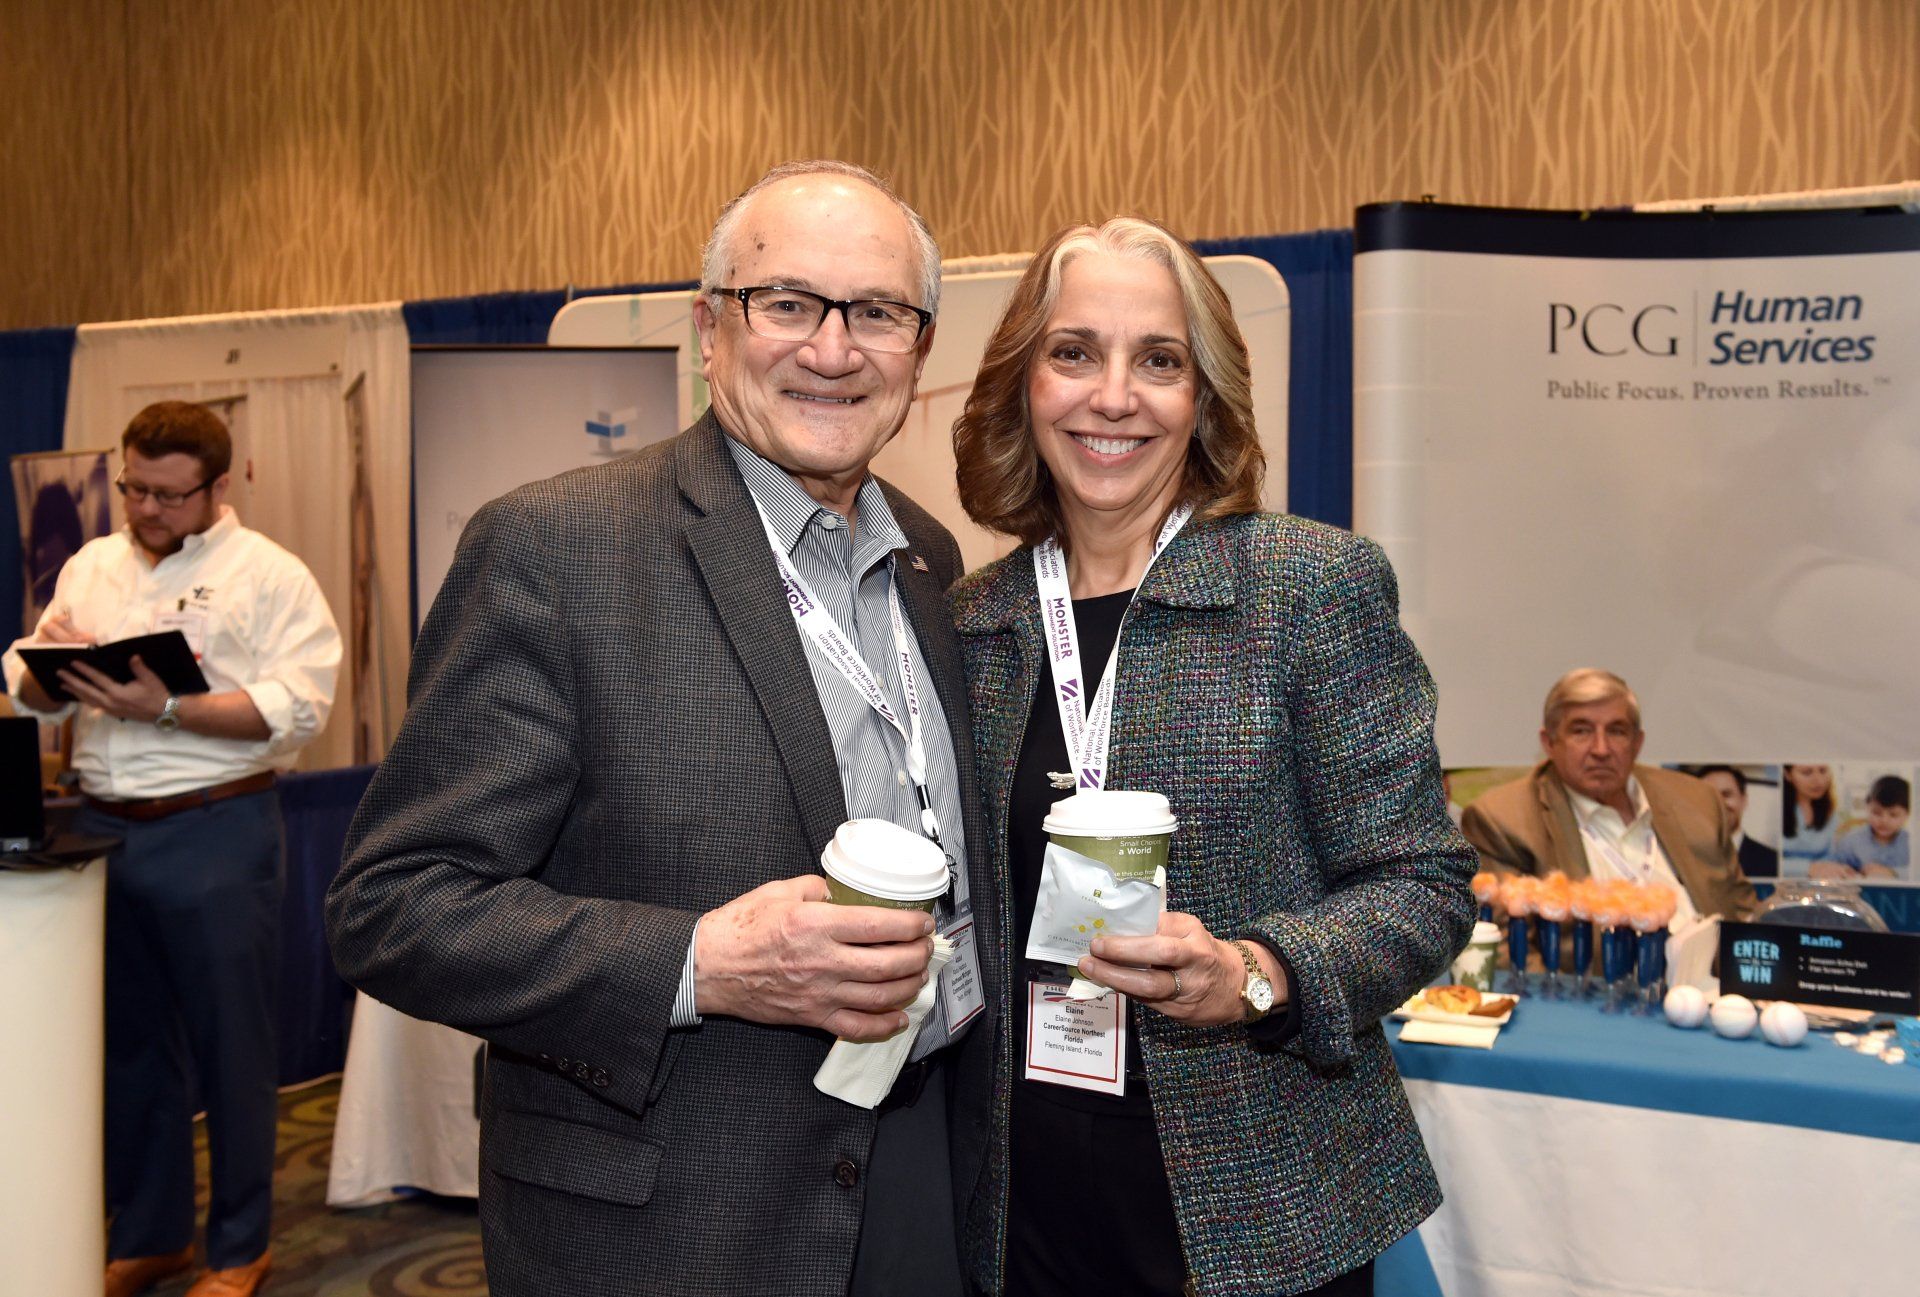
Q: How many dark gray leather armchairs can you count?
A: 0